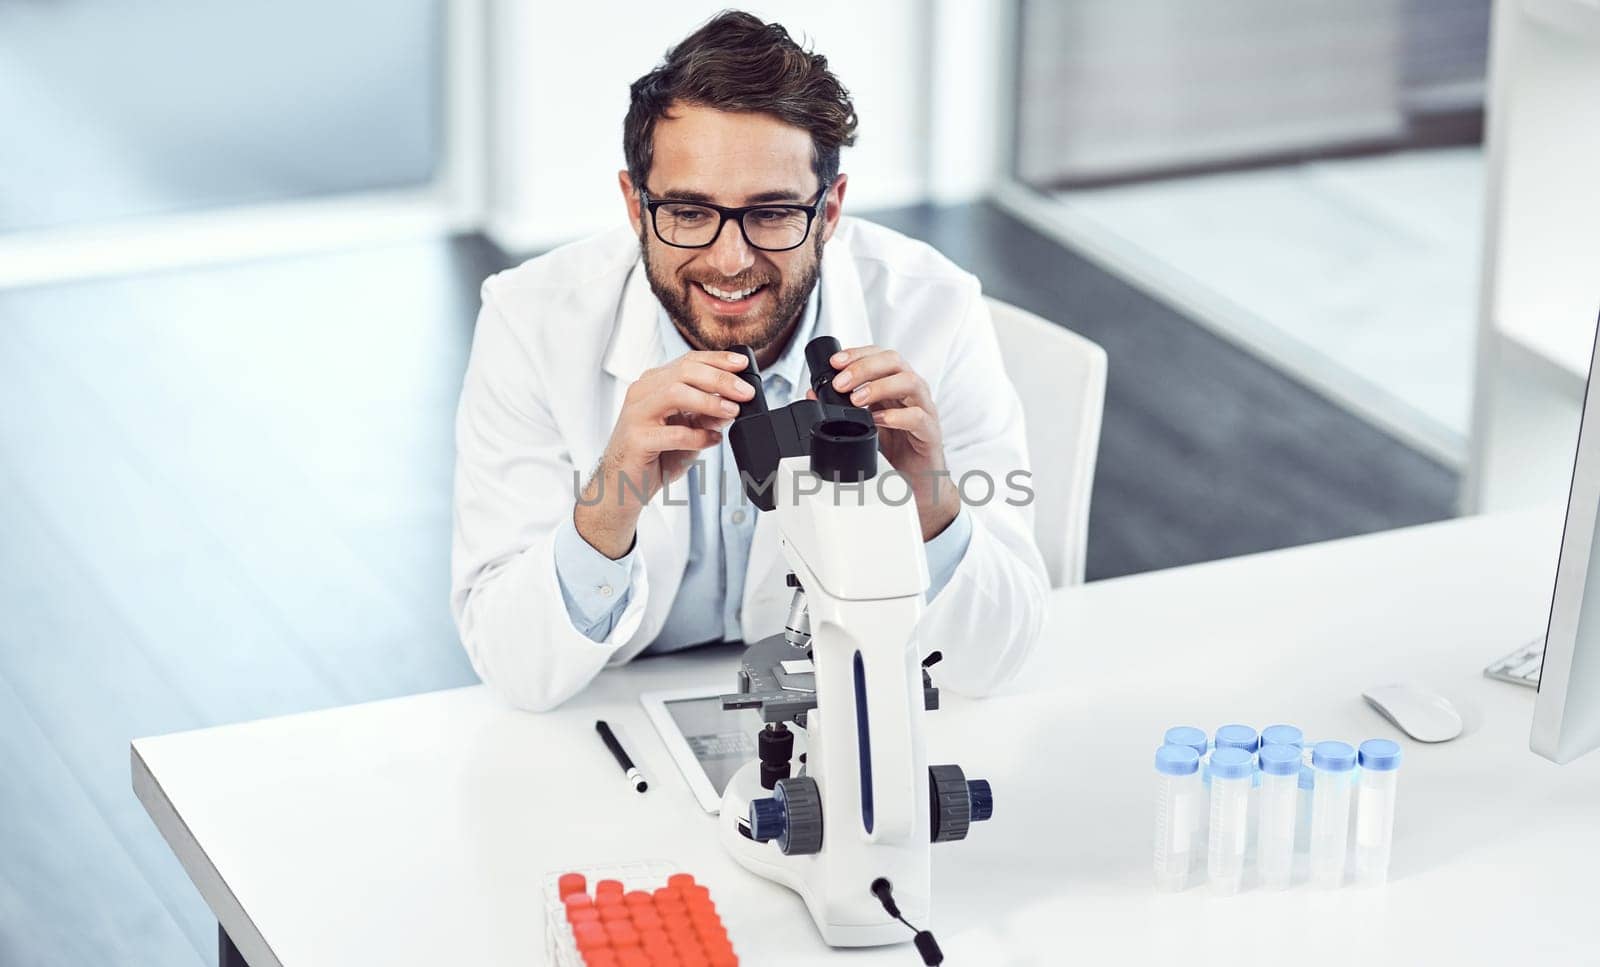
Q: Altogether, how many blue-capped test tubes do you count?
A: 8